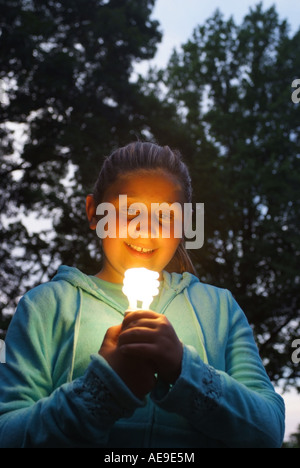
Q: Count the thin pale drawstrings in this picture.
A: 2